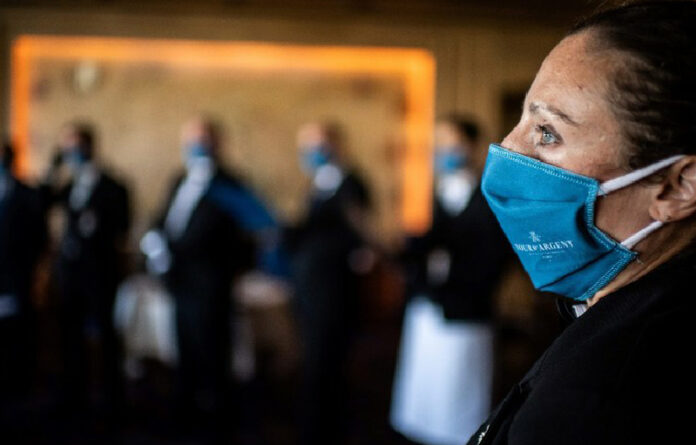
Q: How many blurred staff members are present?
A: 5